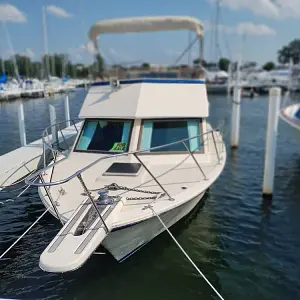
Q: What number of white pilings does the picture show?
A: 5